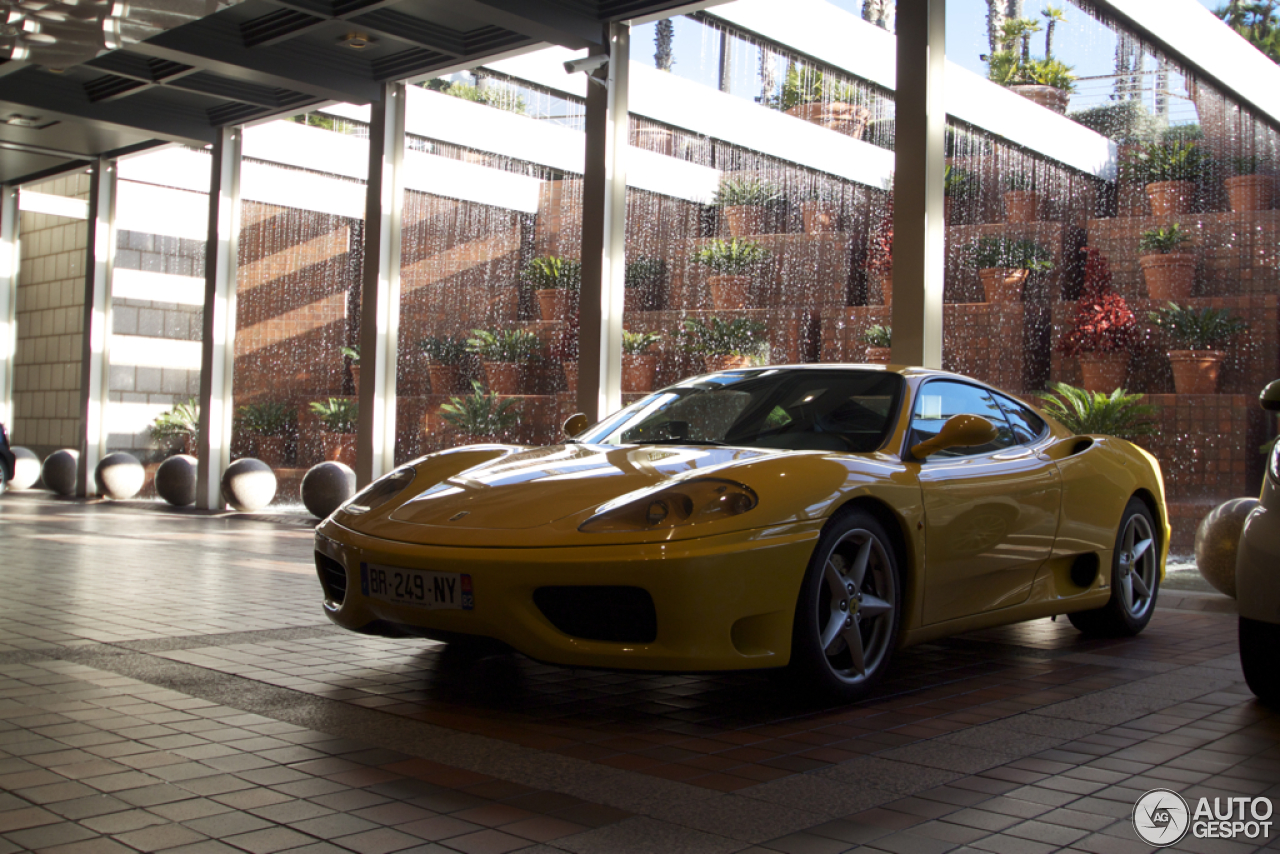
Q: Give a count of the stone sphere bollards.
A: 7